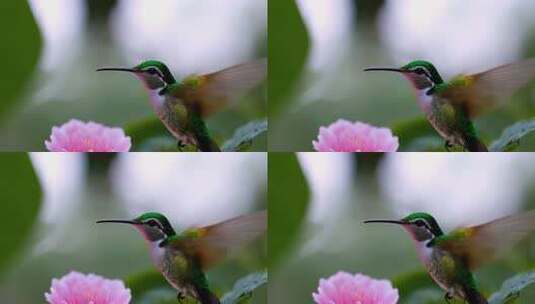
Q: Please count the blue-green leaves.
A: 4